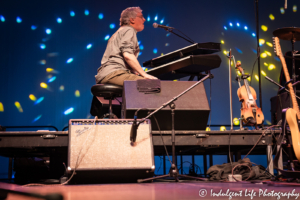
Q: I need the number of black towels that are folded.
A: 1